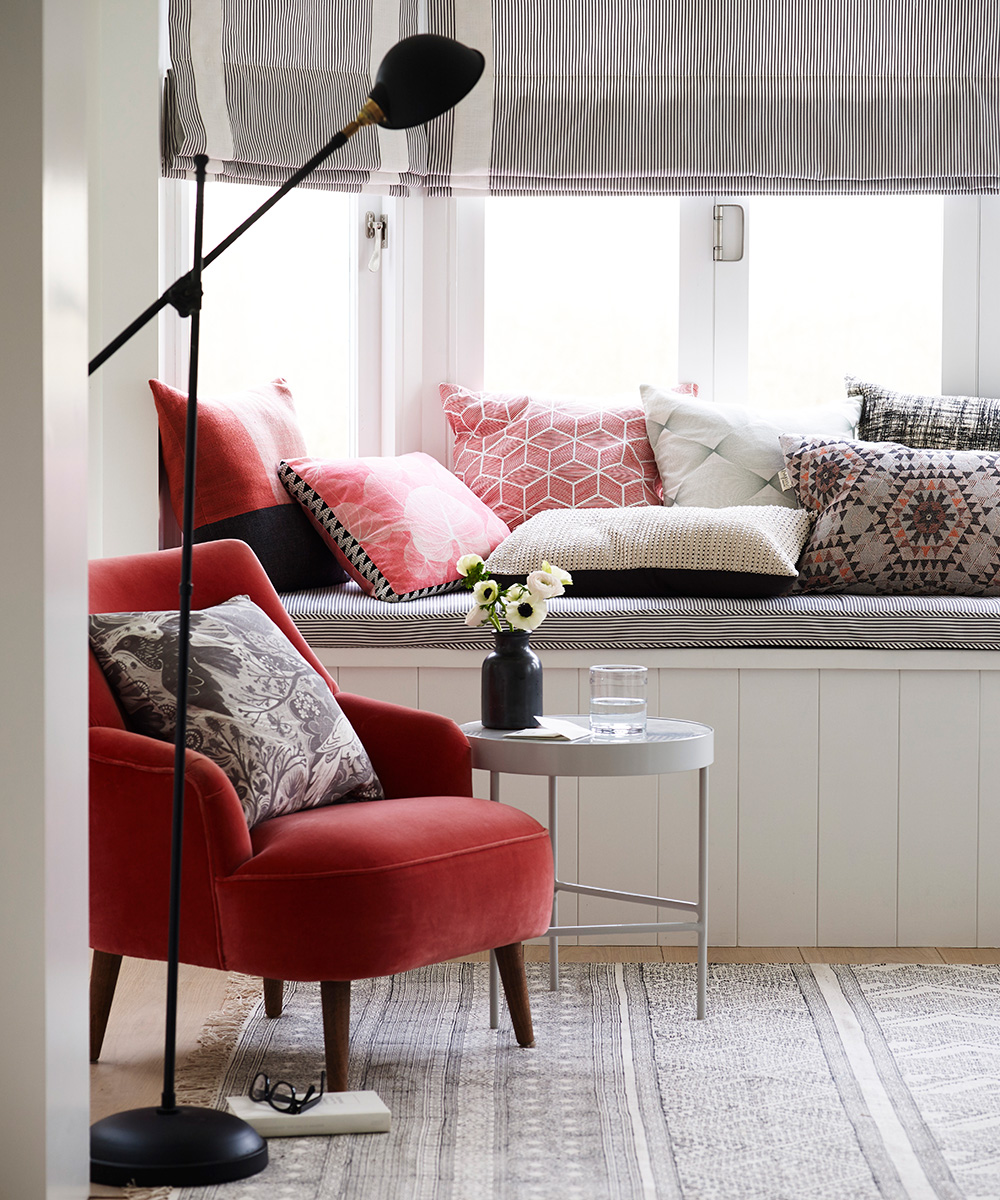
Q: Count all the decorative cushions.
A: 8